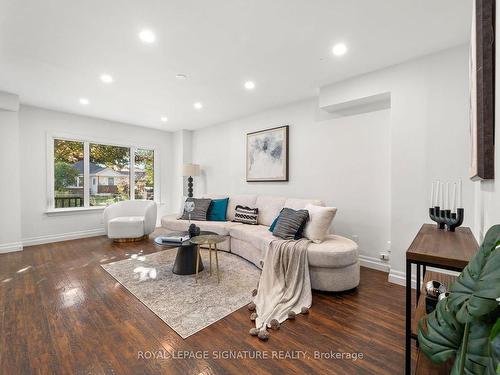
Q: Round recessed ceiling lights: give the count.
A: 7